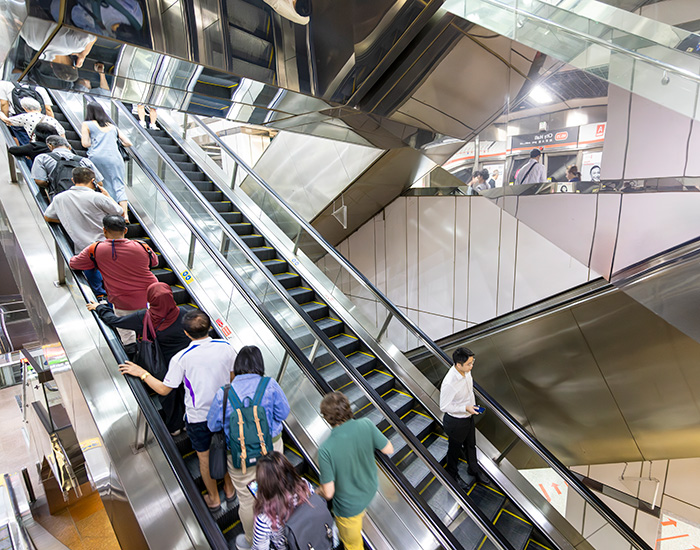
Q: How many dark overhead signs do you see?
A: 1